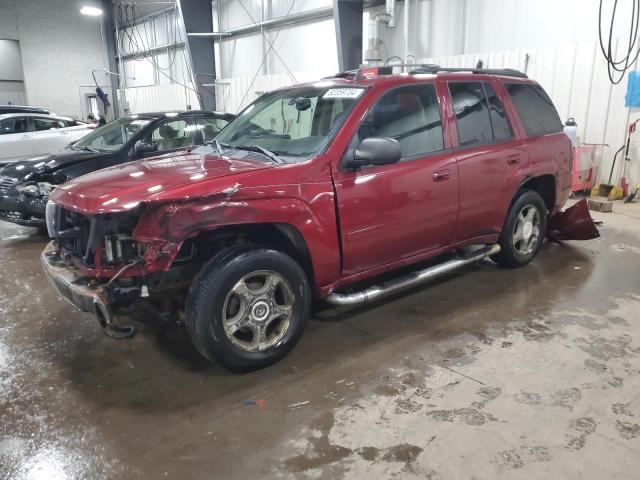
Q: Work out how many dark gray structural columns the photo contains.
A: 3